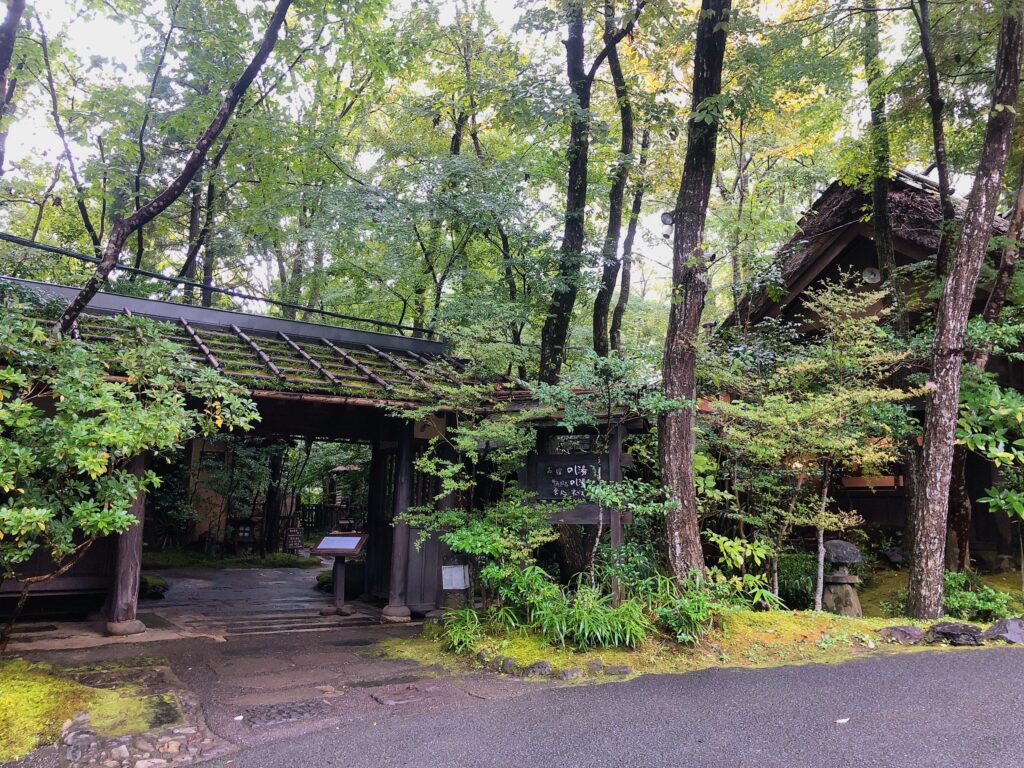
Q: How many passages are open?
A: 1